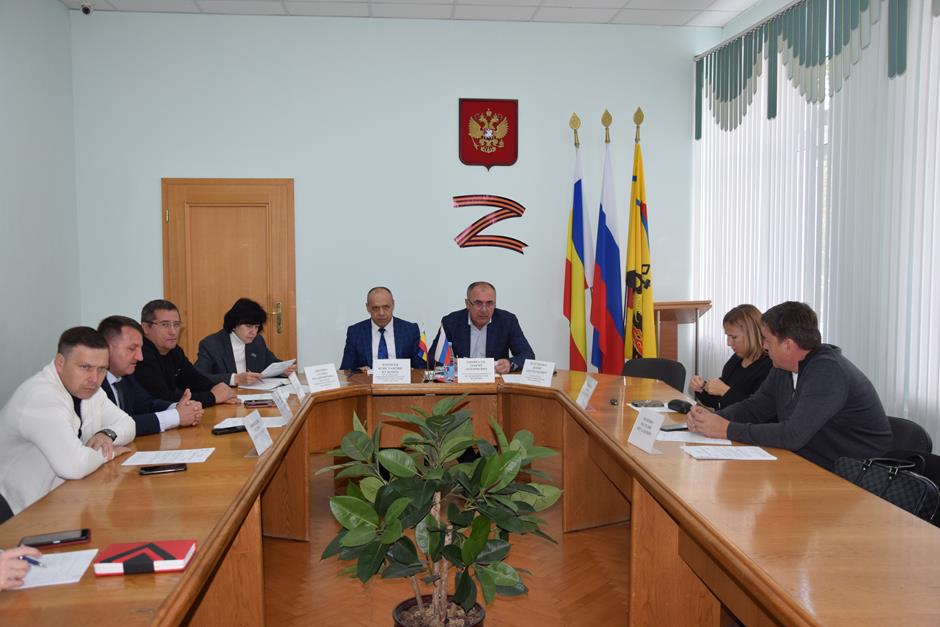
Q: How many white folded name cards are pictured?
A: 9